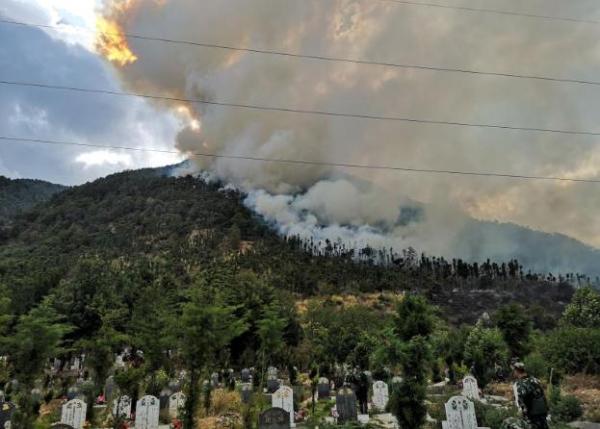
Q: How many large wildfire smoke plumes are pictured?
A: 1